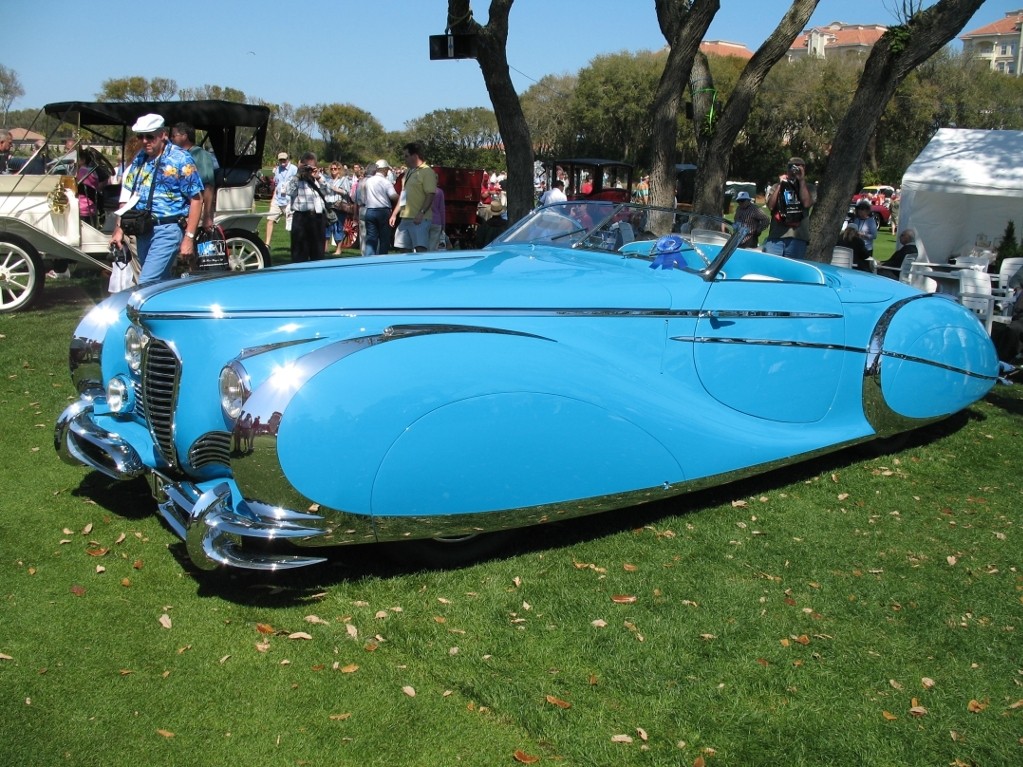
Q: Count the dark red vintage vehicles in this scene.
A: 2